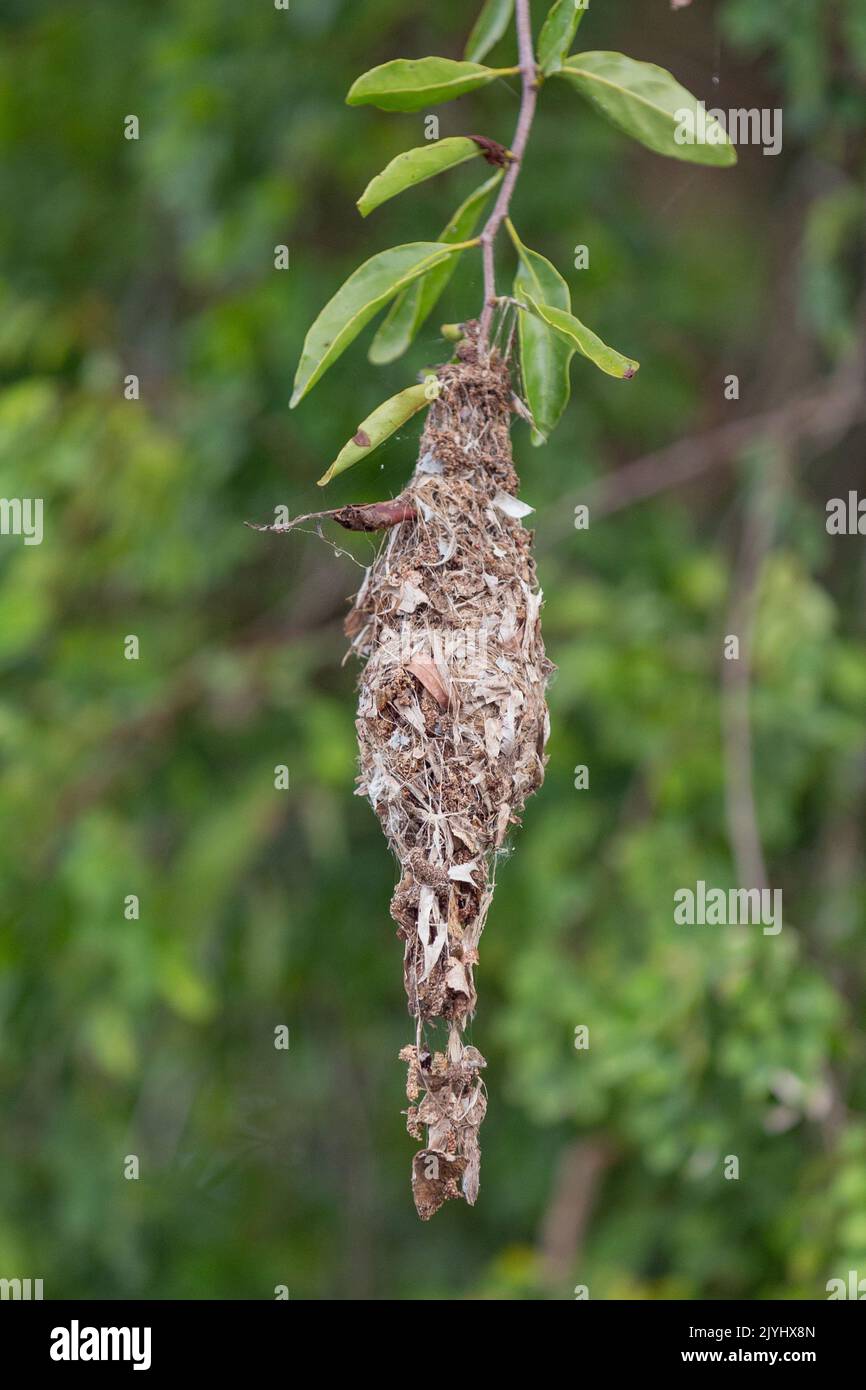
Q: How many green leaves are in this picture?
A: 10